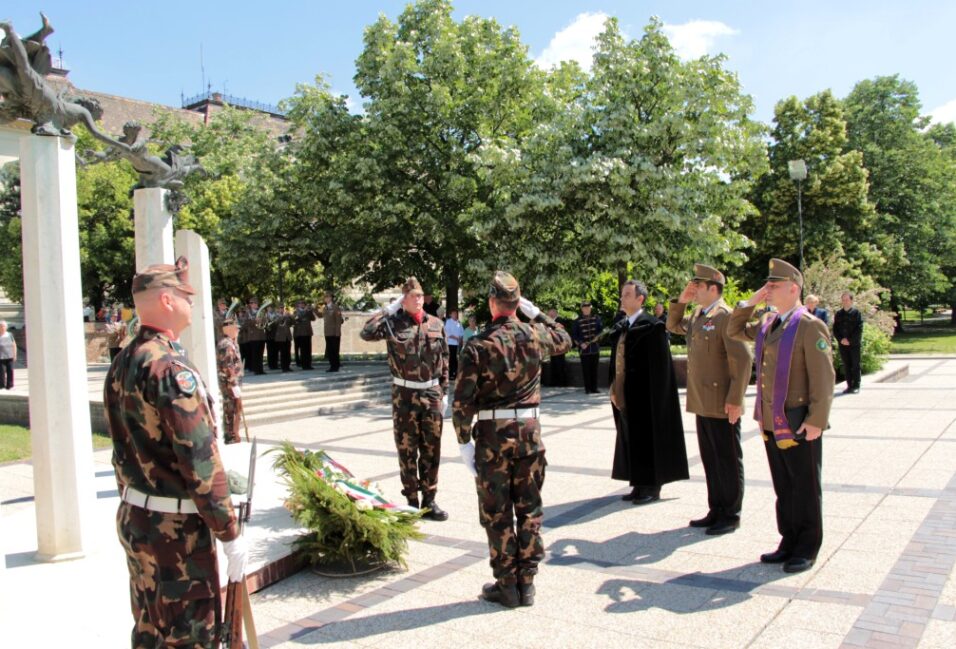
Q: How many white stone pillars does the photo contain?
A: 3